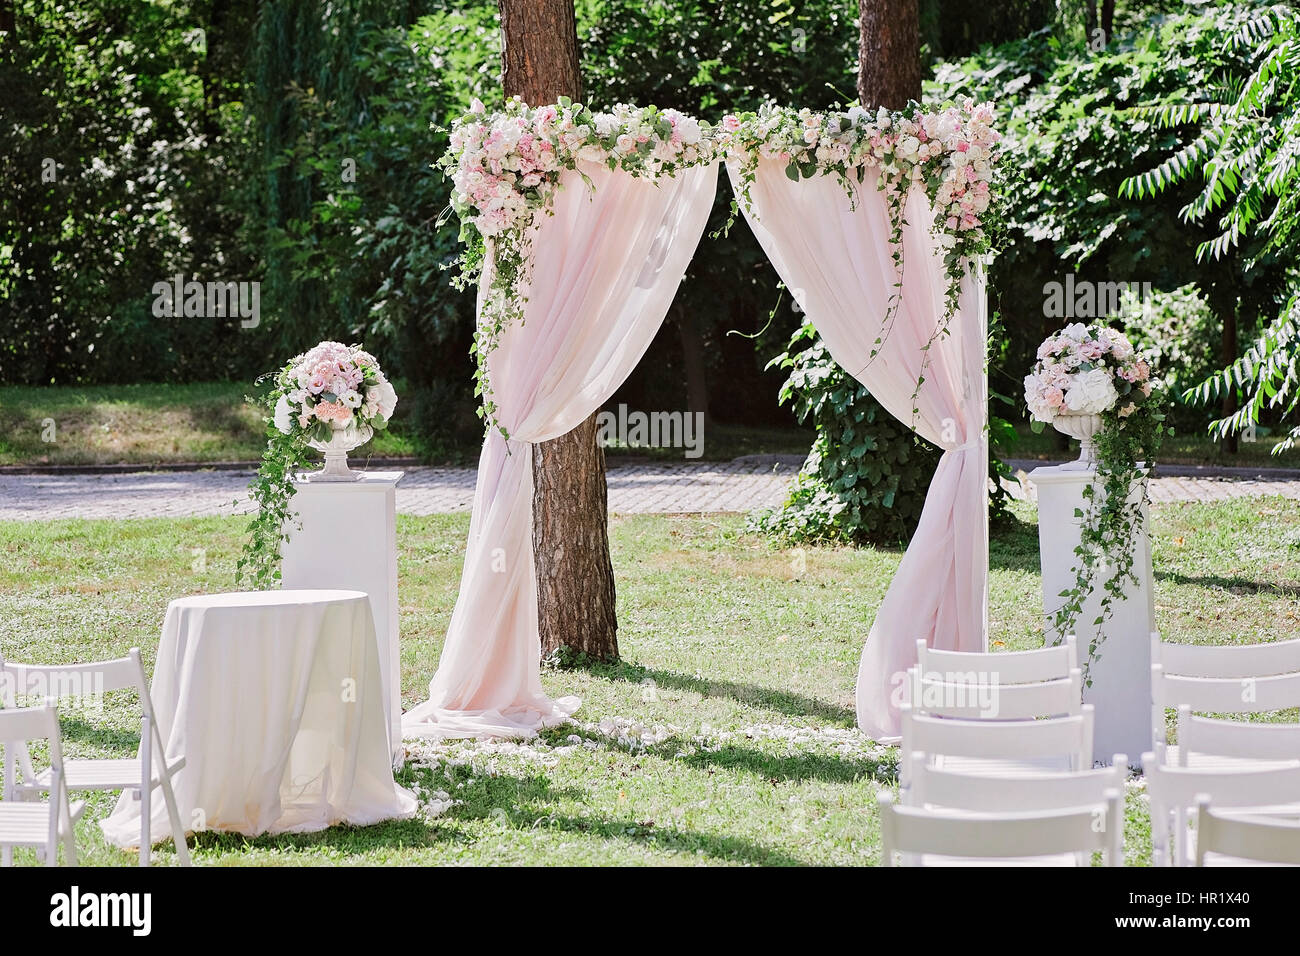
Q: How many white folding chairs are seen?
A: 12